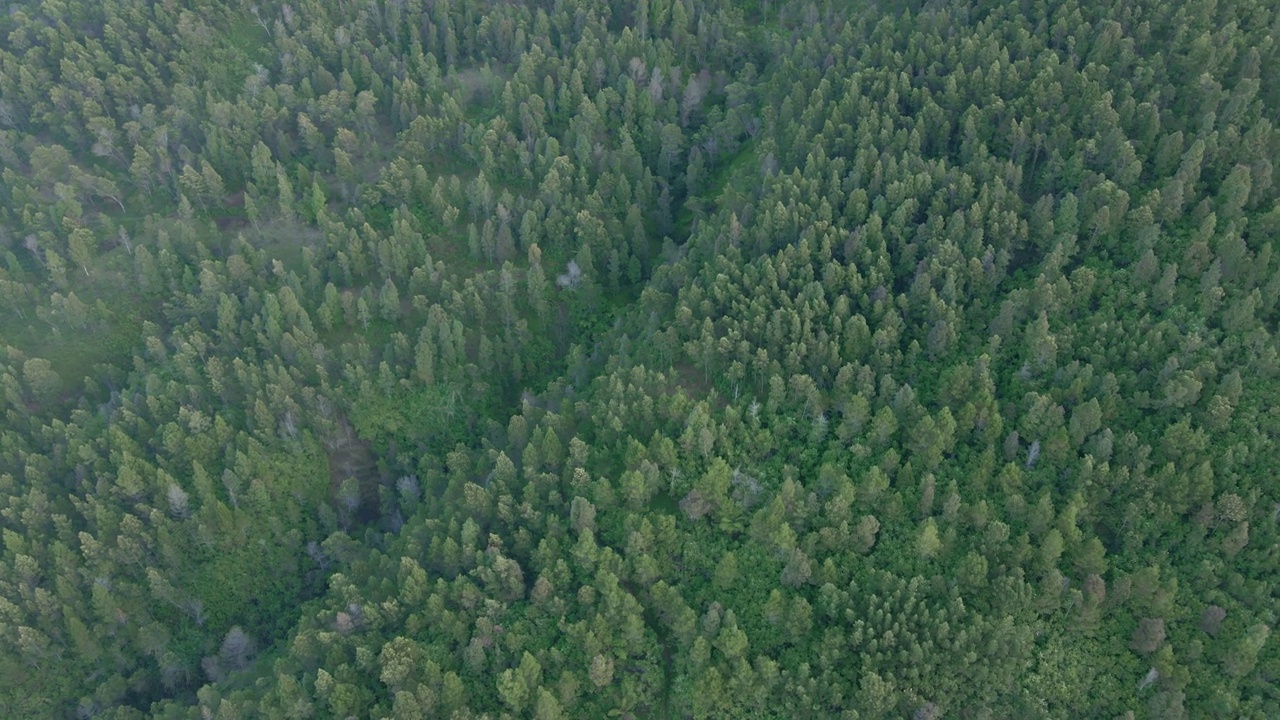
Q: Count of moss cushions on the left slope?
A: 0